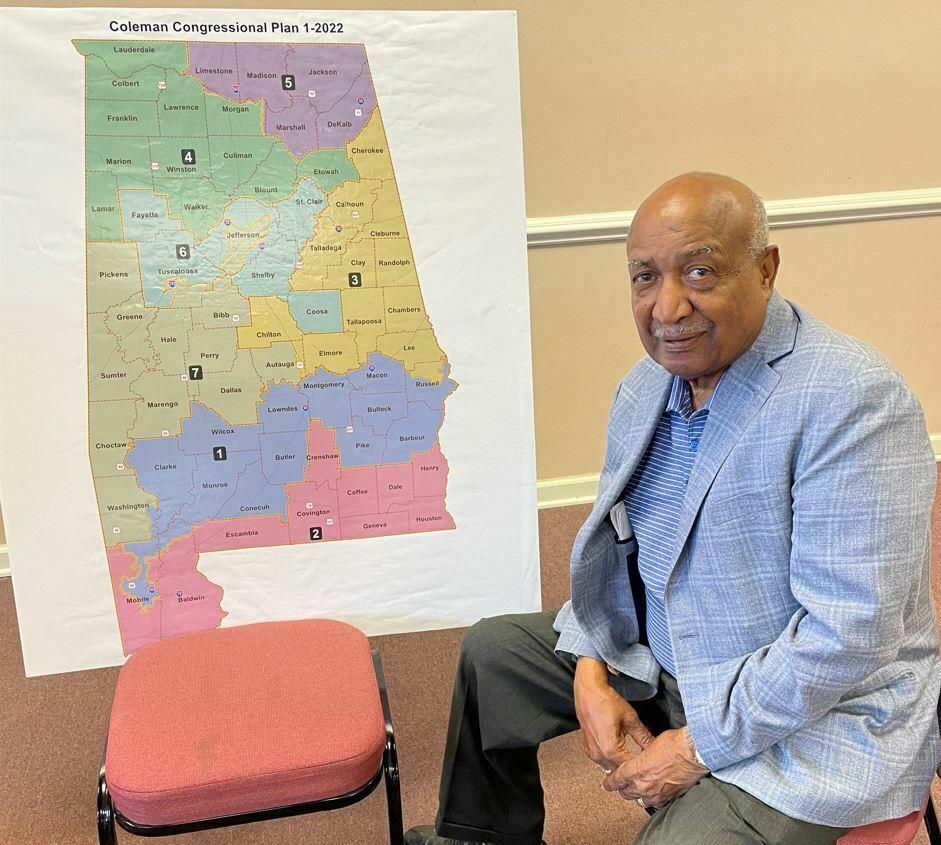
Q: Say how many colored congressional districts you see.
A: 7